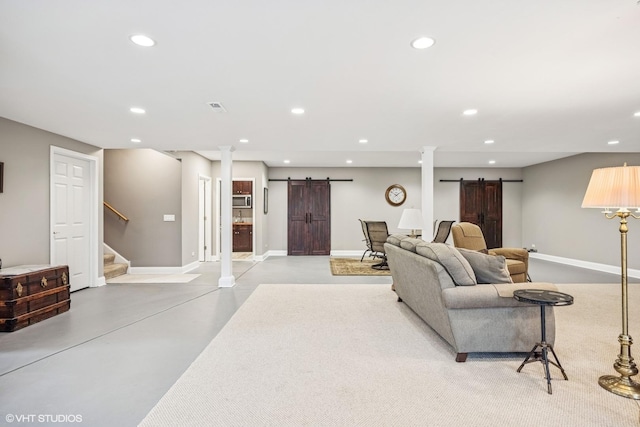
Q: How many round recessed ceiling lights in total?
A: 15